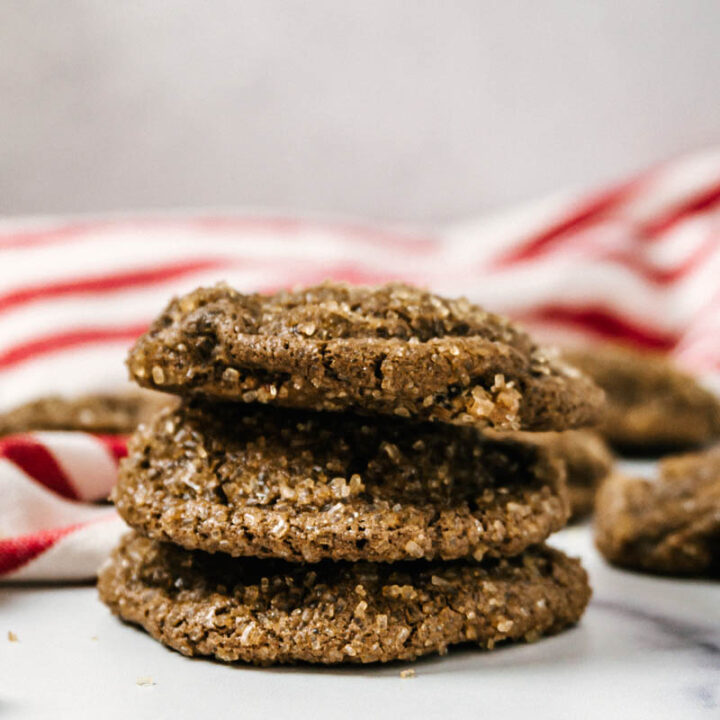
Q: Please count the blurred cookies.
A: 4